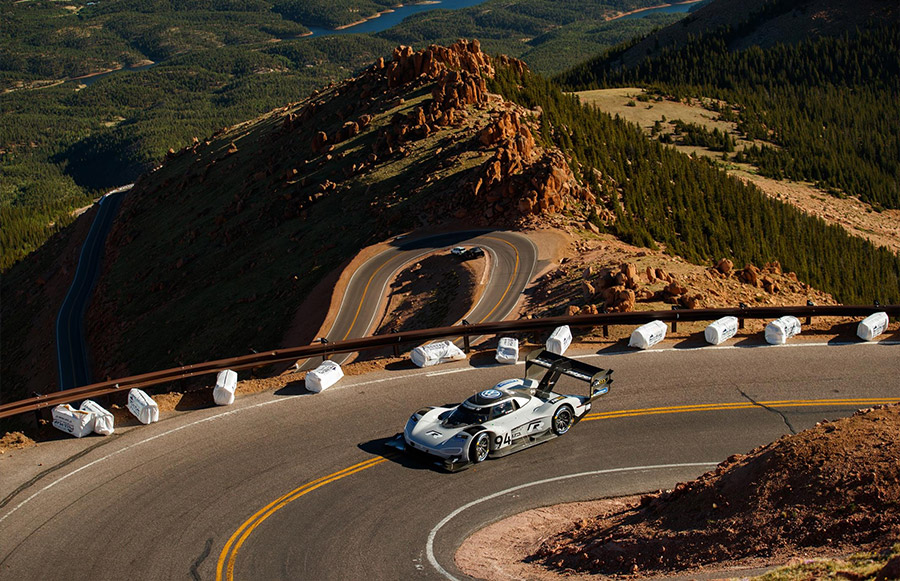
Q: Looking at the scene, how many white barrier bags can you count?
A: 12